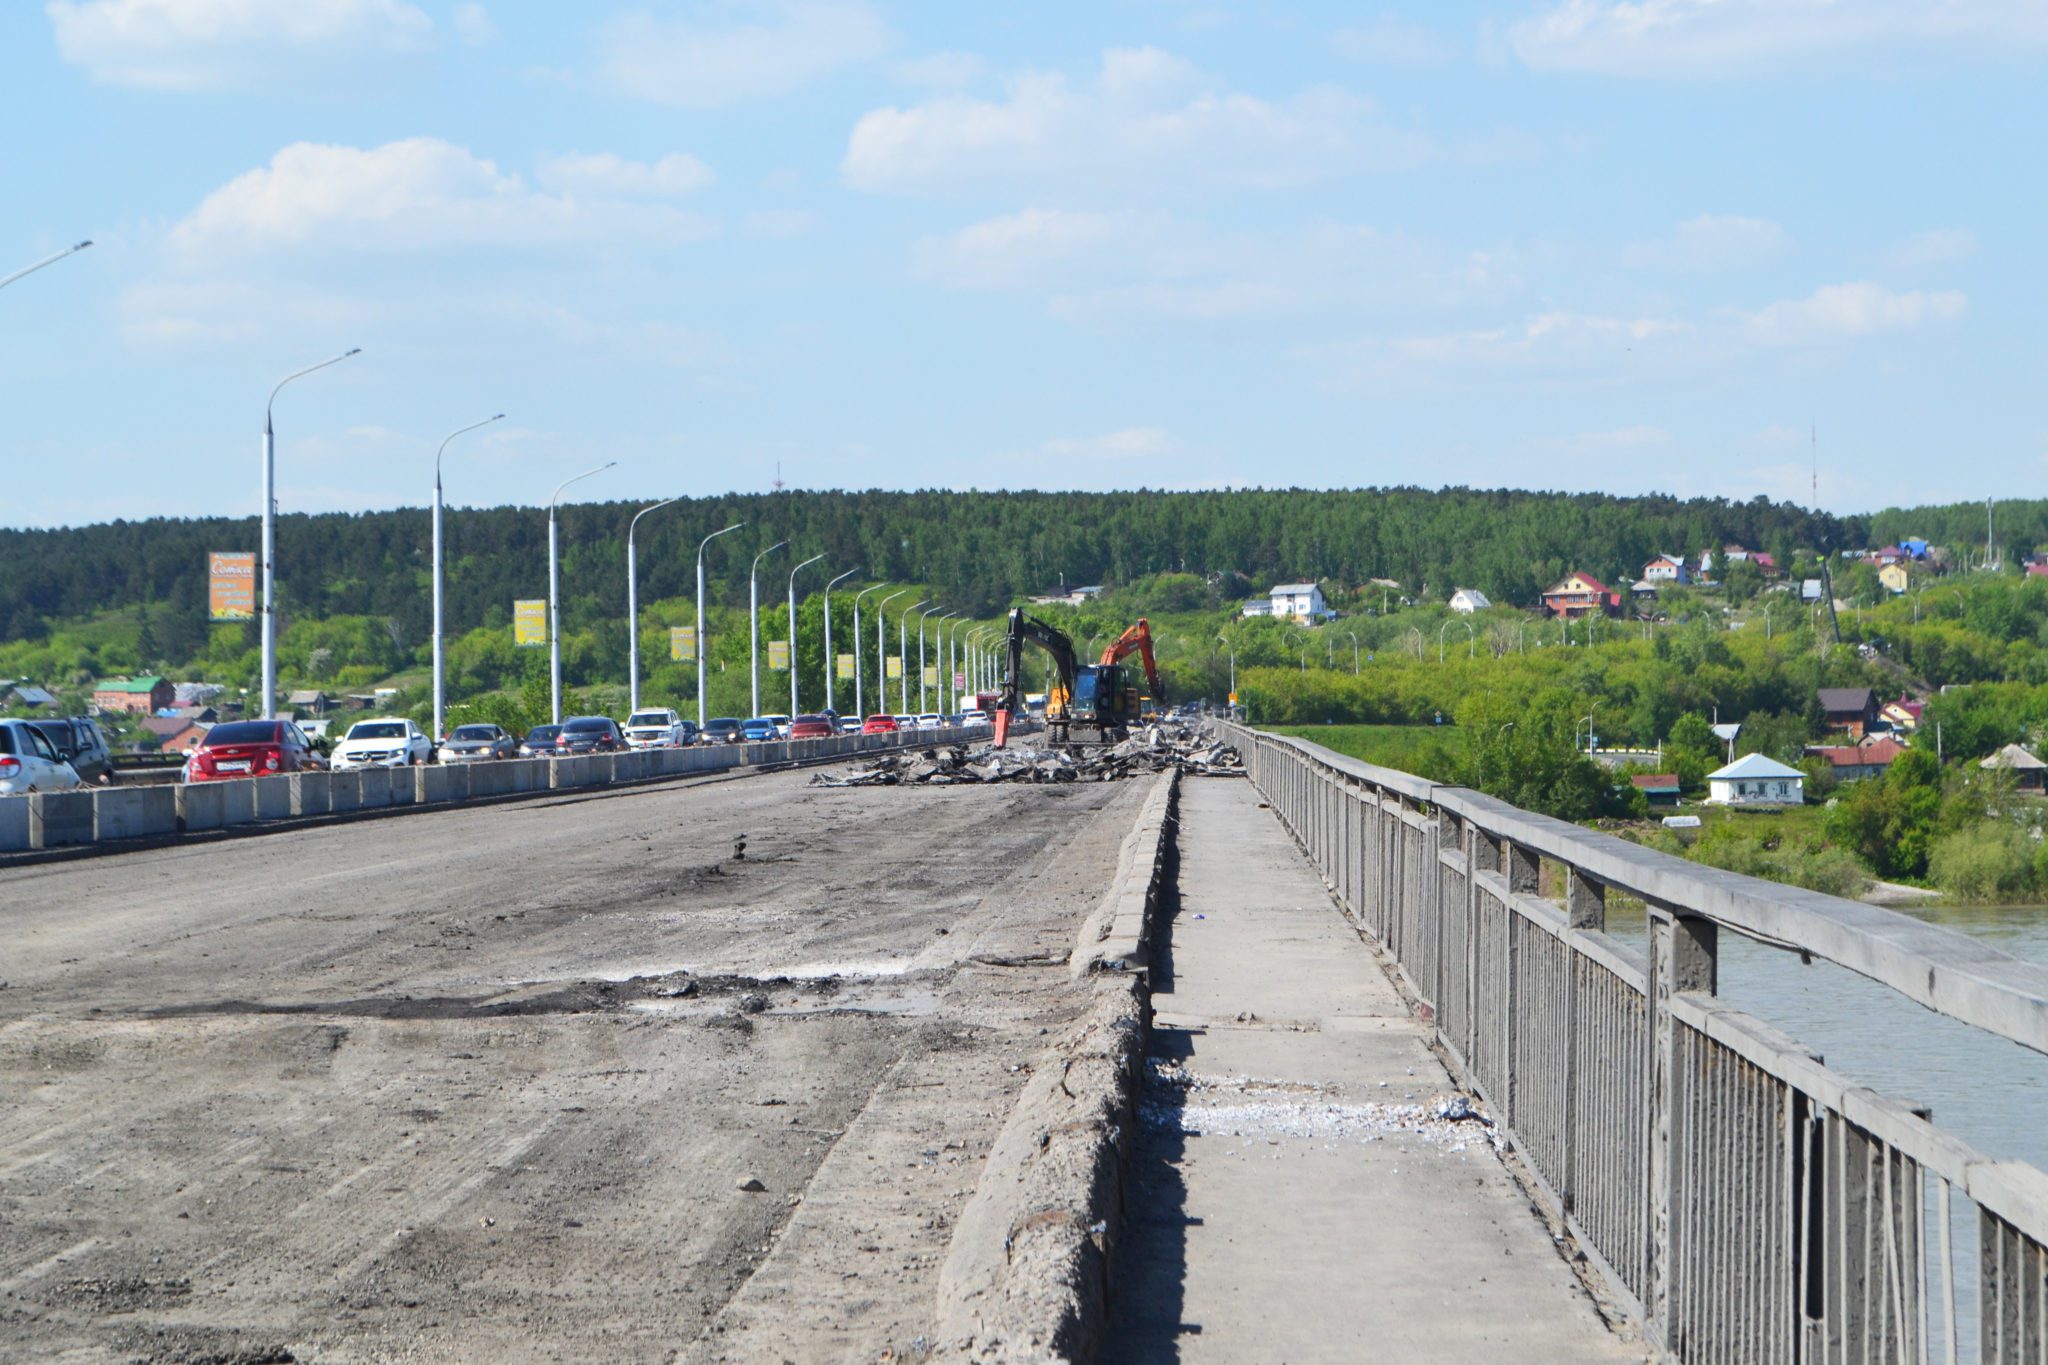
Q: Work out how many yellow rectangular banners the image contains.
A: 6